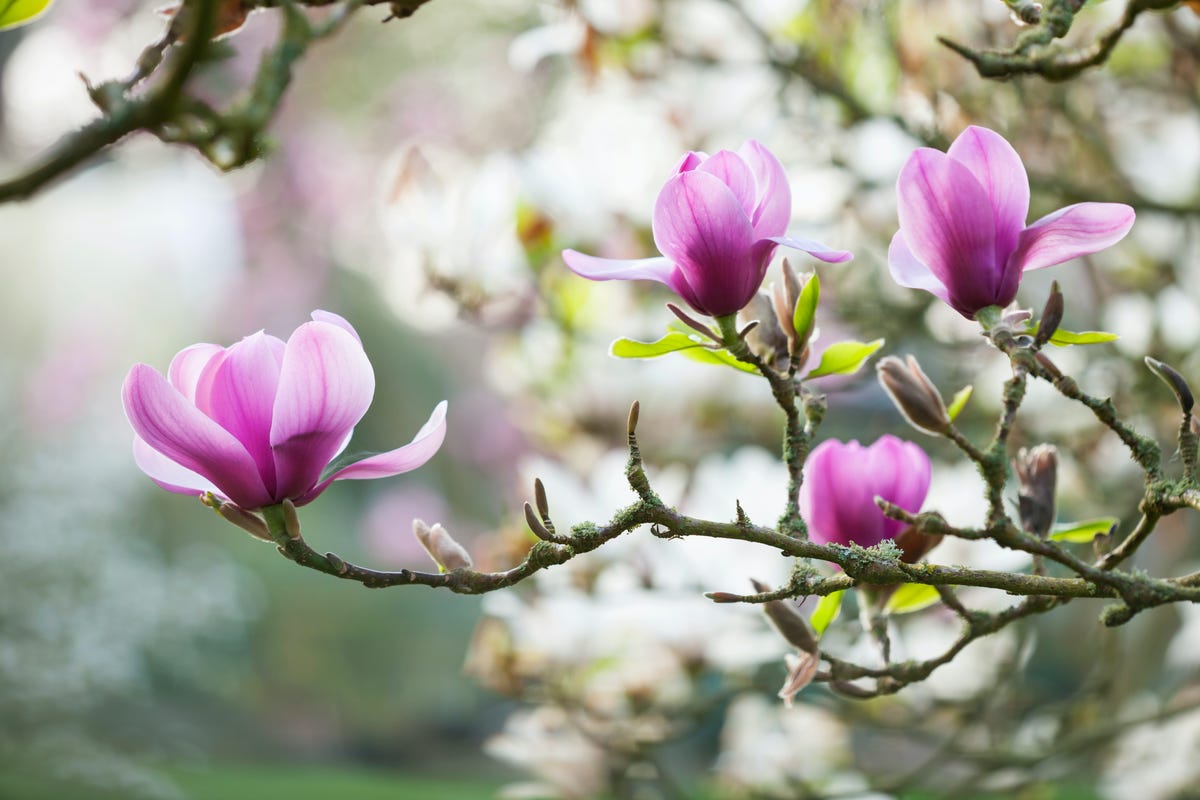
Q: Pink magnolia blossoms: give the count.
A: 4